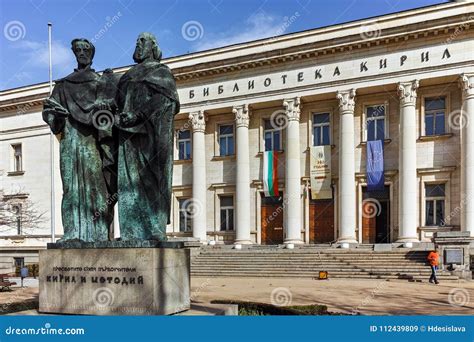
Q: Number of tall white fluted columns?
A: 6